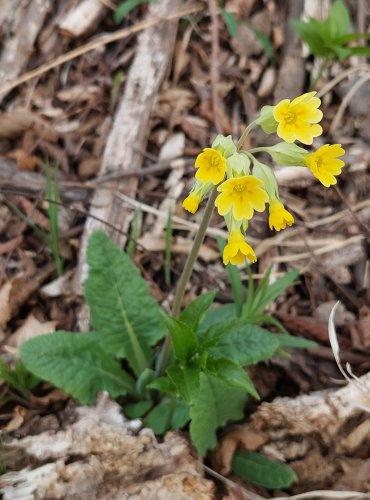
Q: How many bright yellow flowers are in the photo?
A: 7